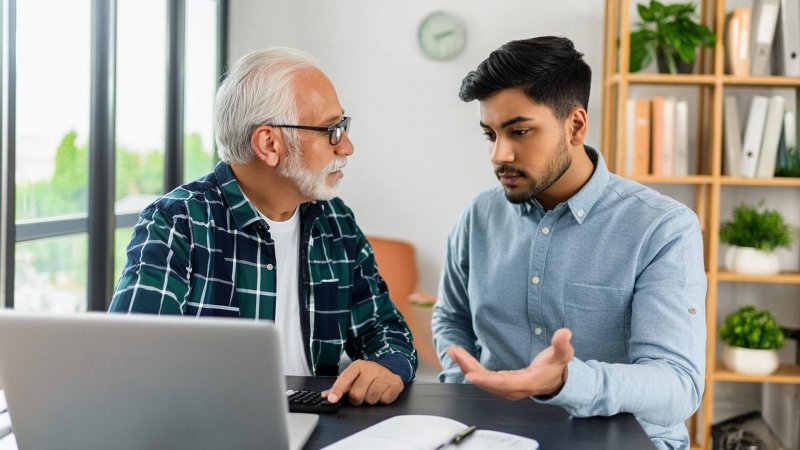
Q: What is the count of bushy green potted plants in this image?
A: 3